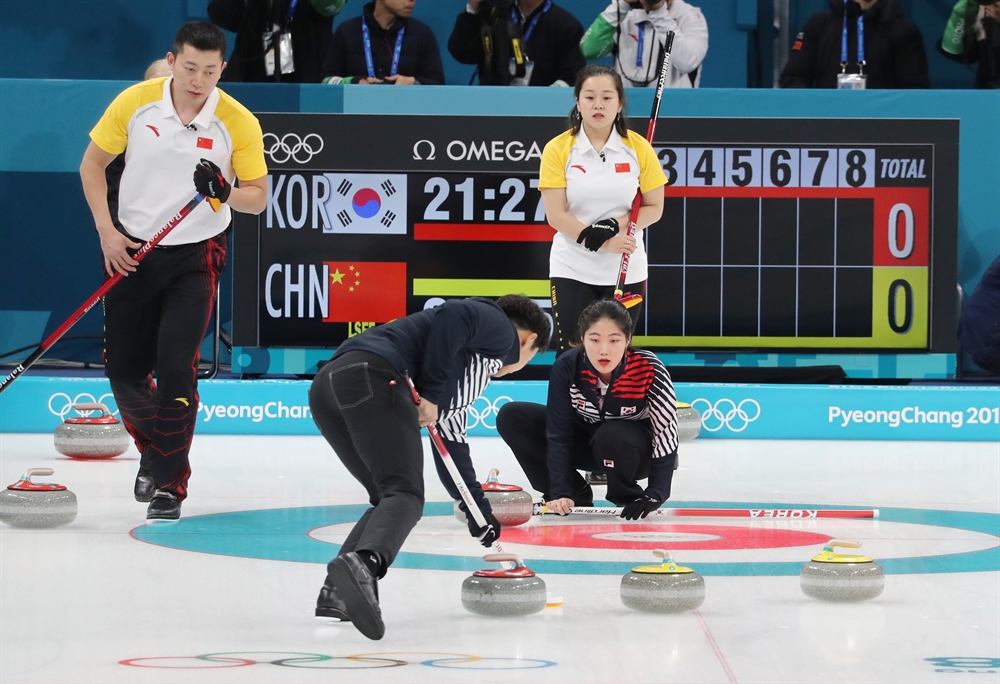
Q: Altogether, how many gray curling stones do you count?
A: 7